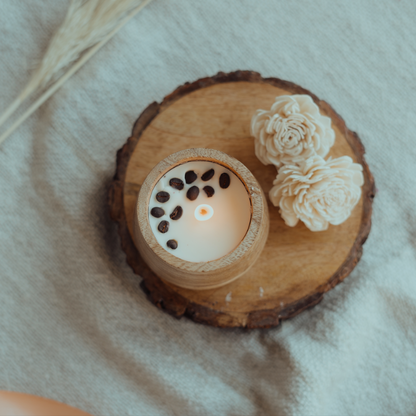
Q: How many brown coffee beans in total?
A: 11